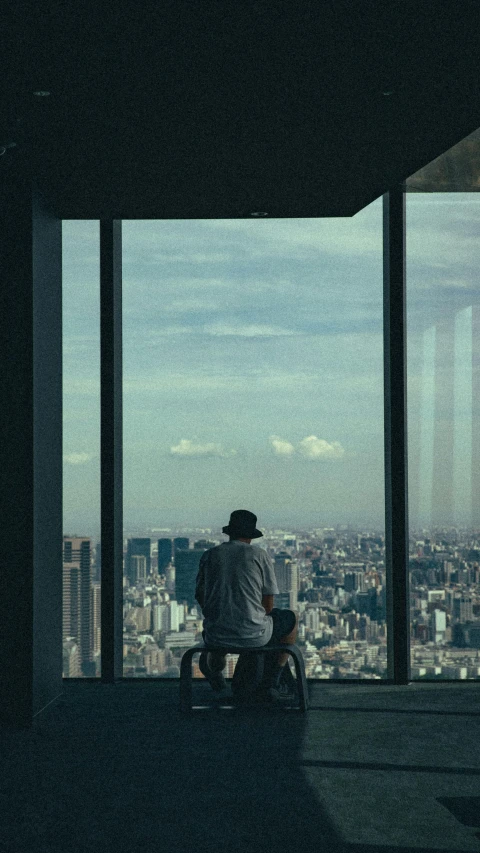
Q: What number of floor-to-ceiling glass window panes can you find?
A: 3